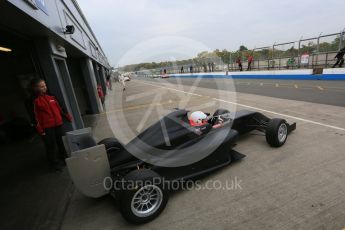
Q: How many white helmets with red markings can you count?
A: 1